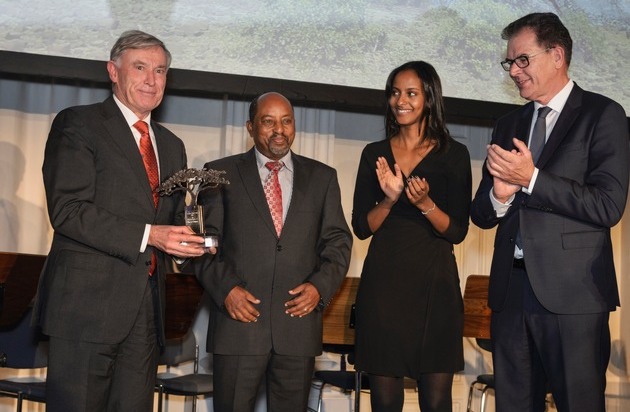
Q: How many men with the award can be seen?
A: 1